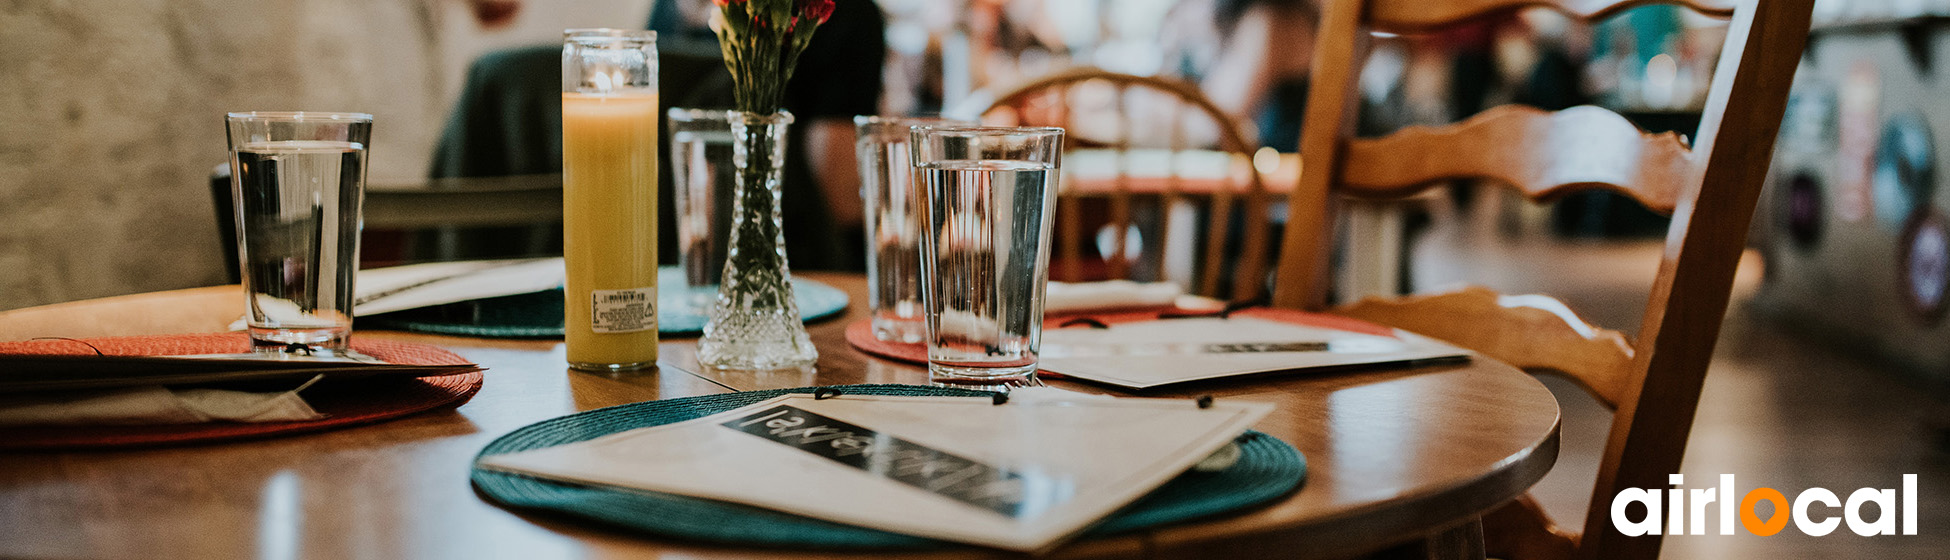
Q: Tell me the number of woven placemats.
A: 4